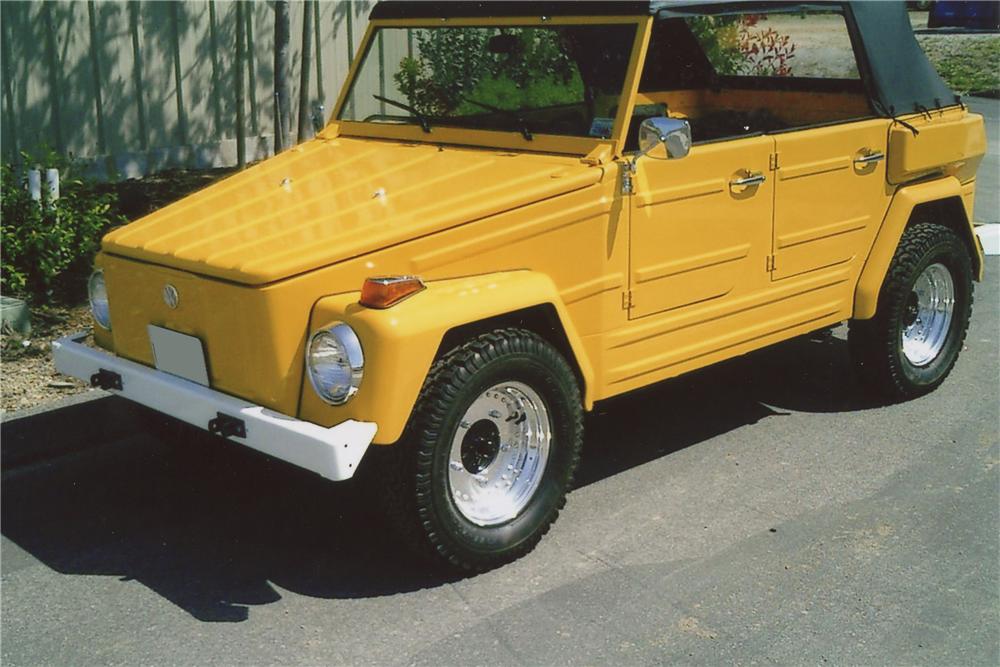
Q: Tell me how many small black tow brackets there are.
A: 2